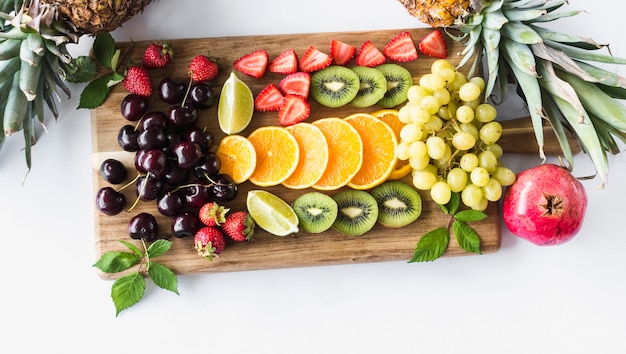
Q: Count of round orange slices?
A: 6